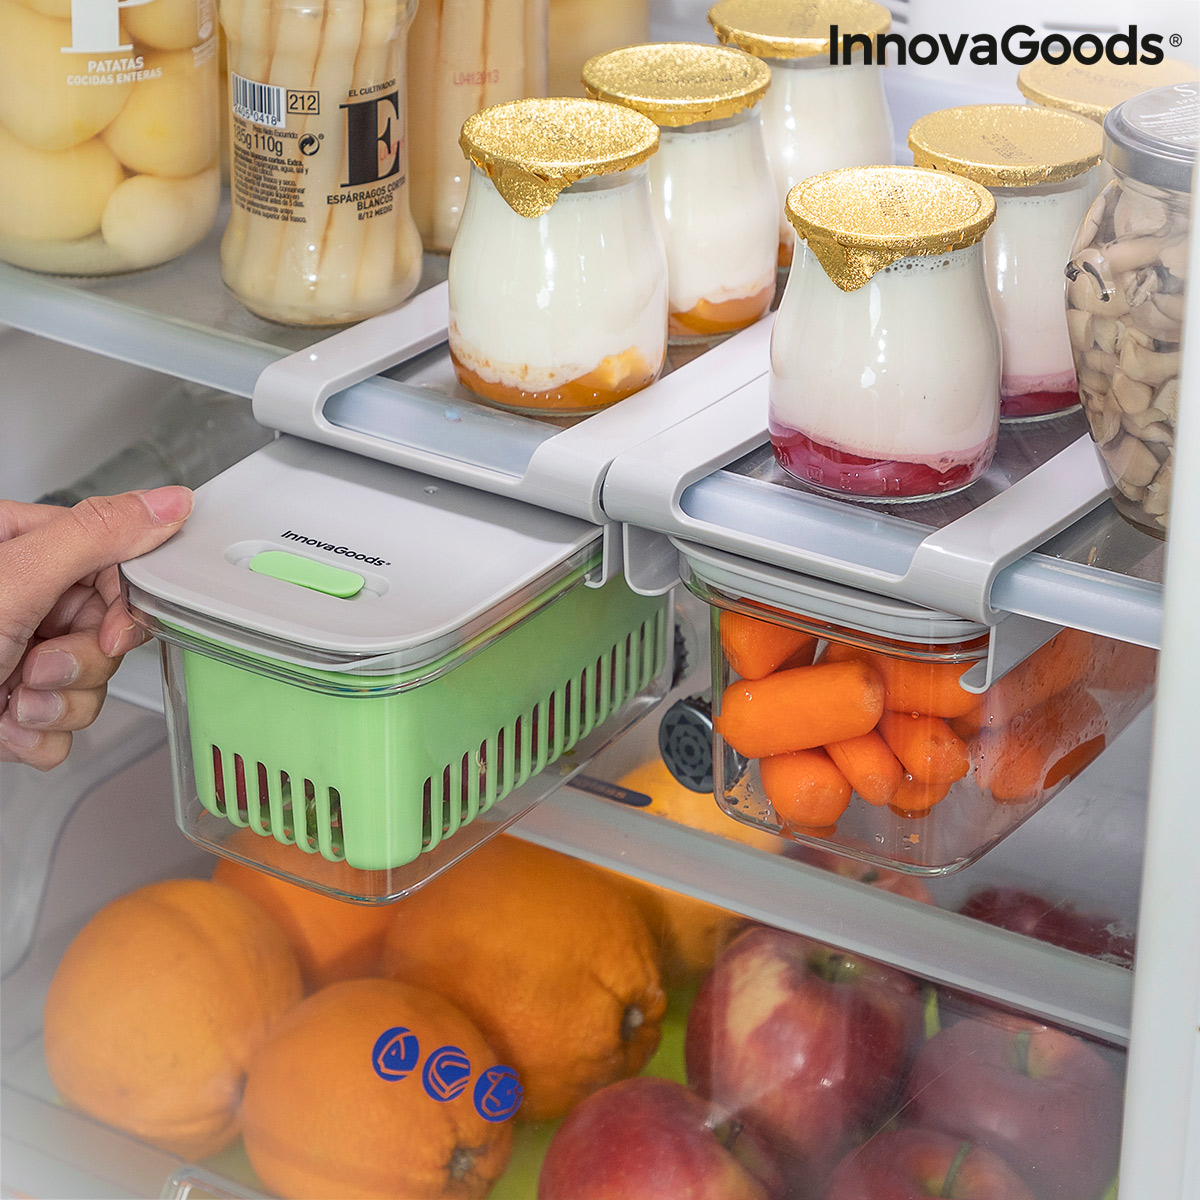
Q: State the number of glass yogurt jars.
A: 6